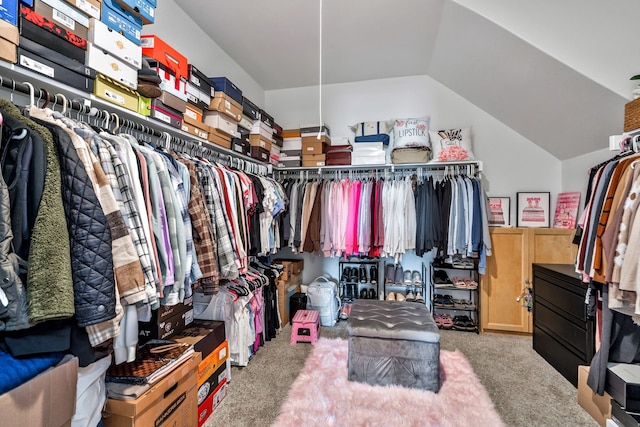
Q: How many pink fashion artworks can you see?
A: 3